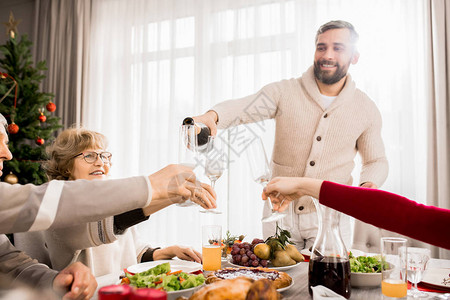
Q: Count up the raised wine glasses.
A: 3